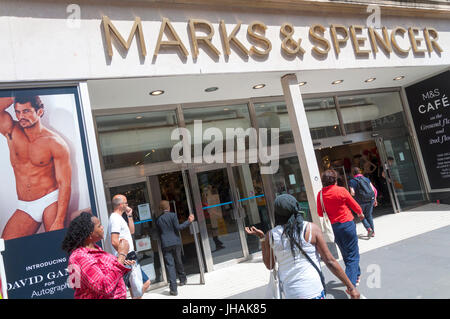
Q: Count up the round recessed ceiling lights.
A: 7